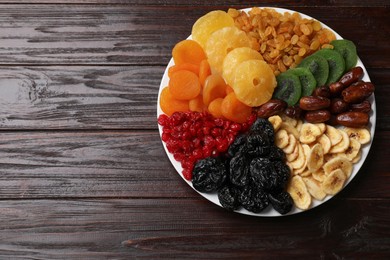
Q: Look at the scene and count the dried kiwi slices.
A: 5